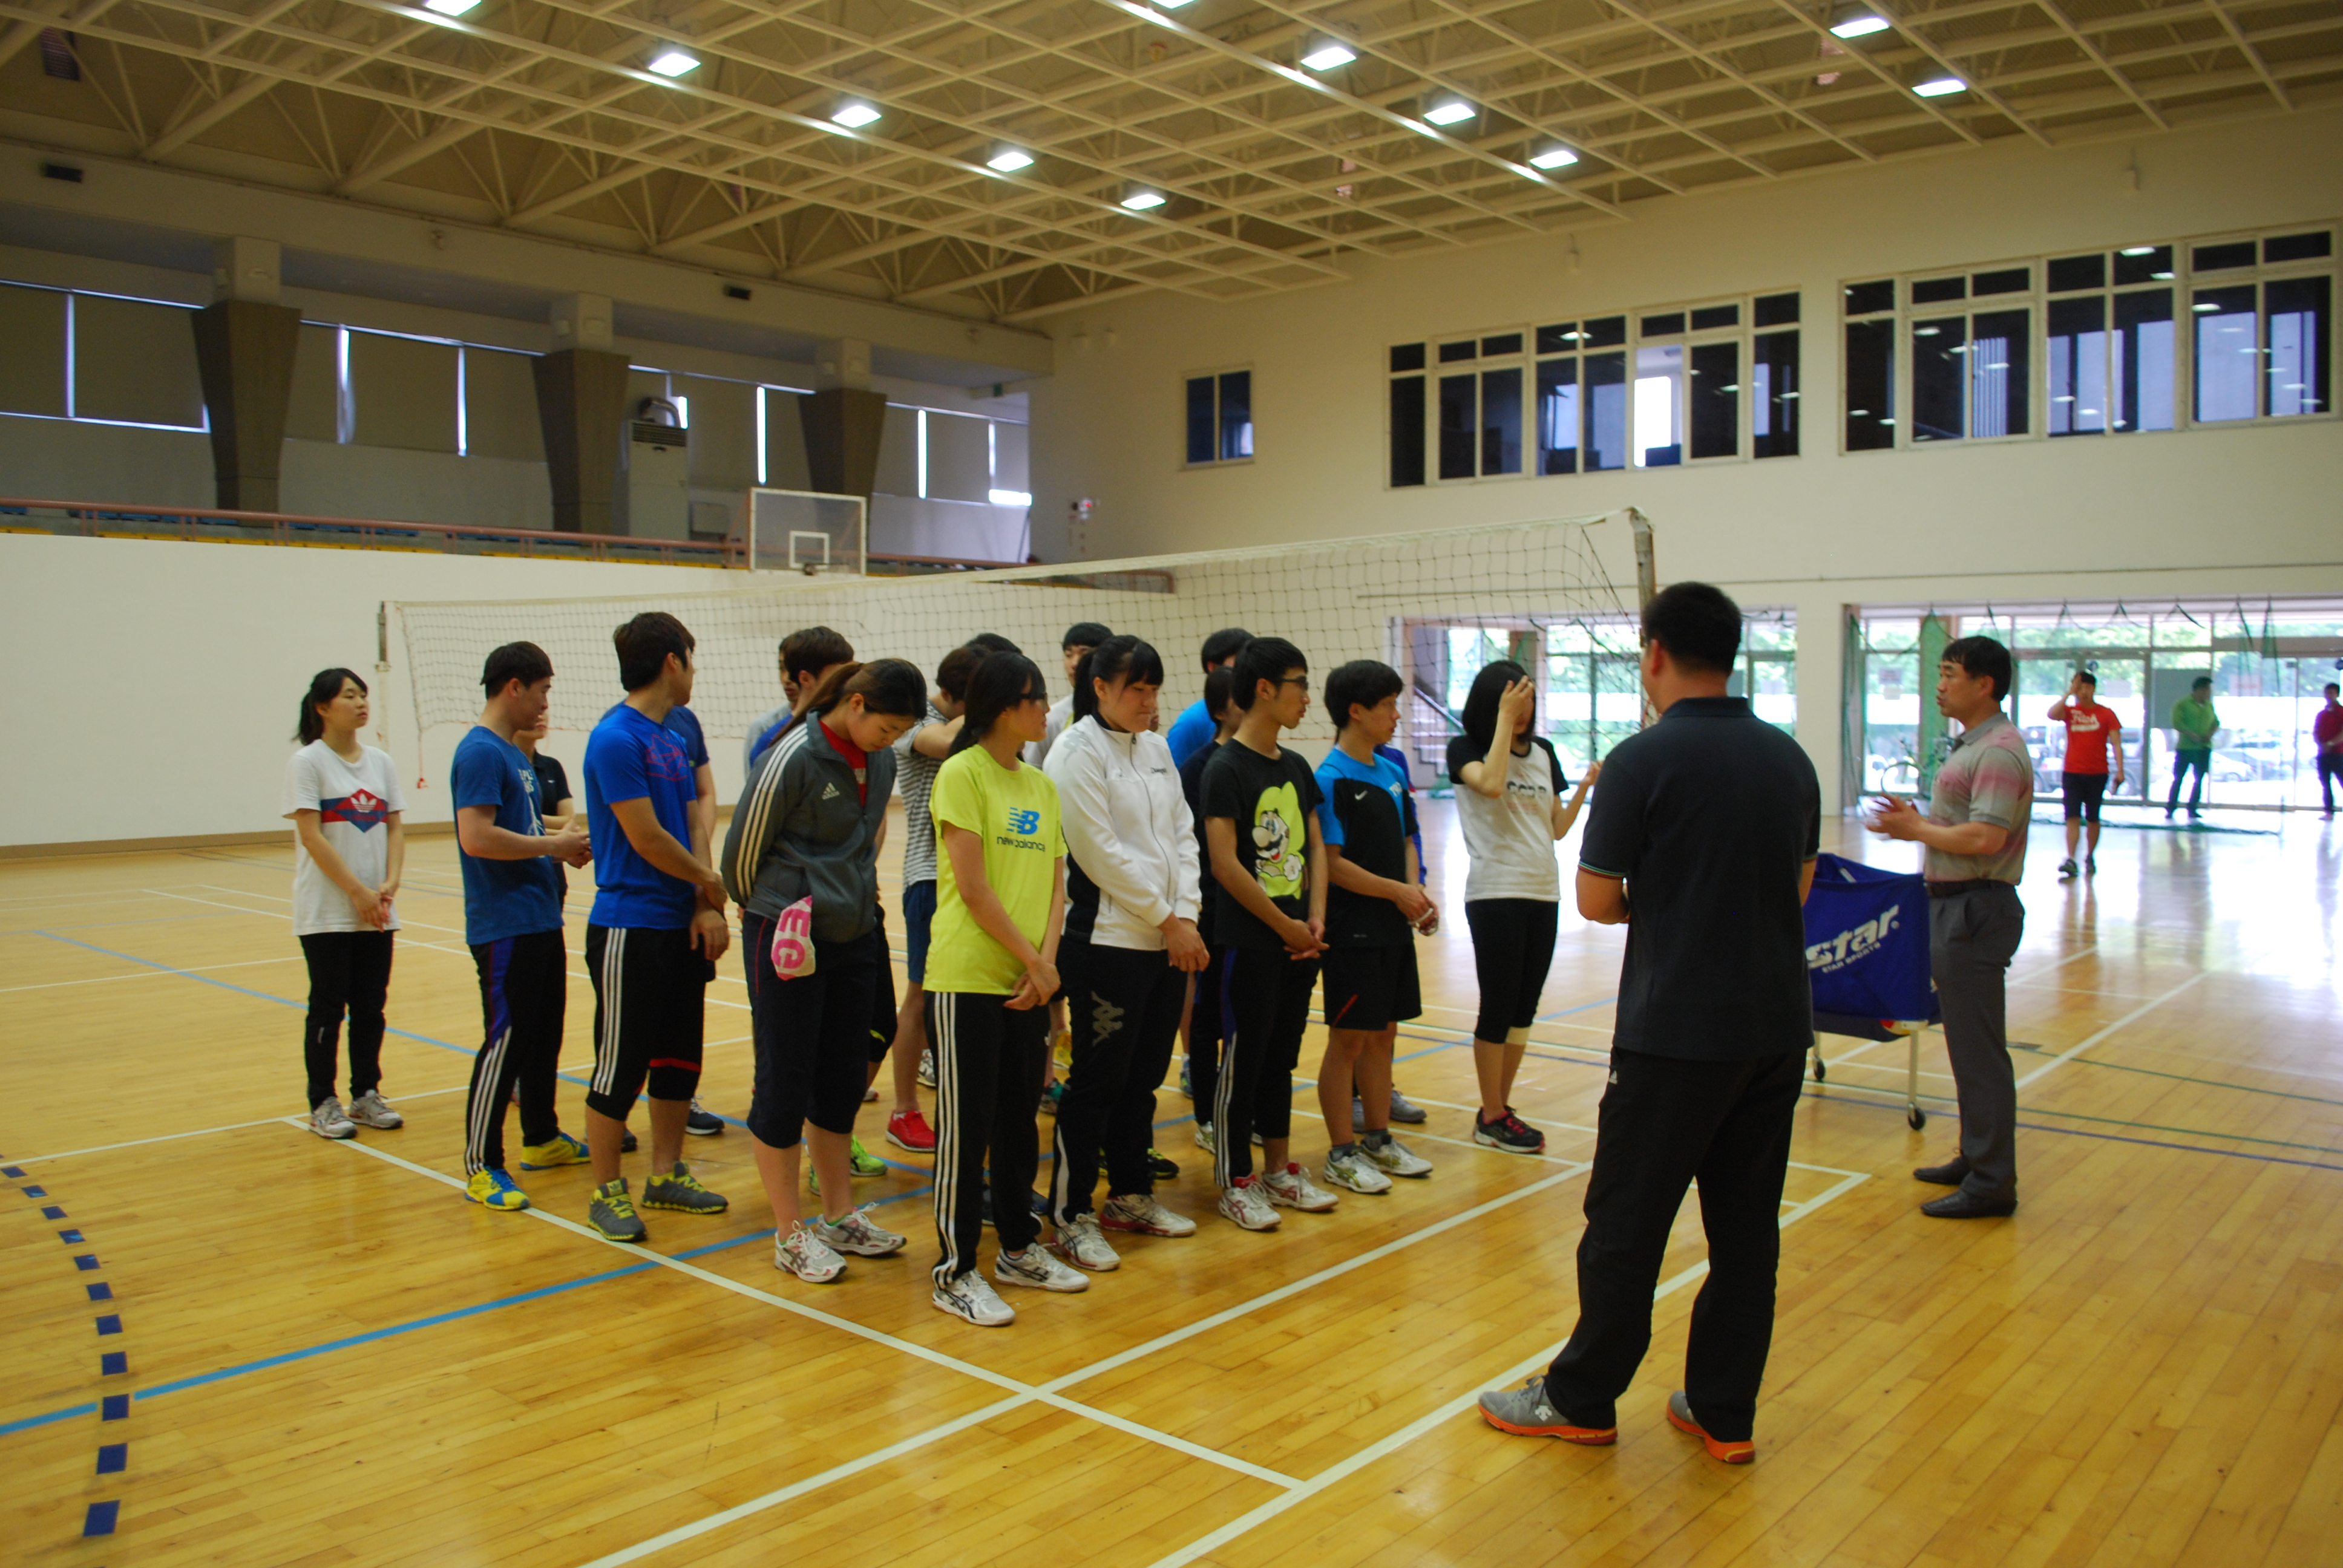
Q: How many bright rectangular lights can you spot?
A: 11